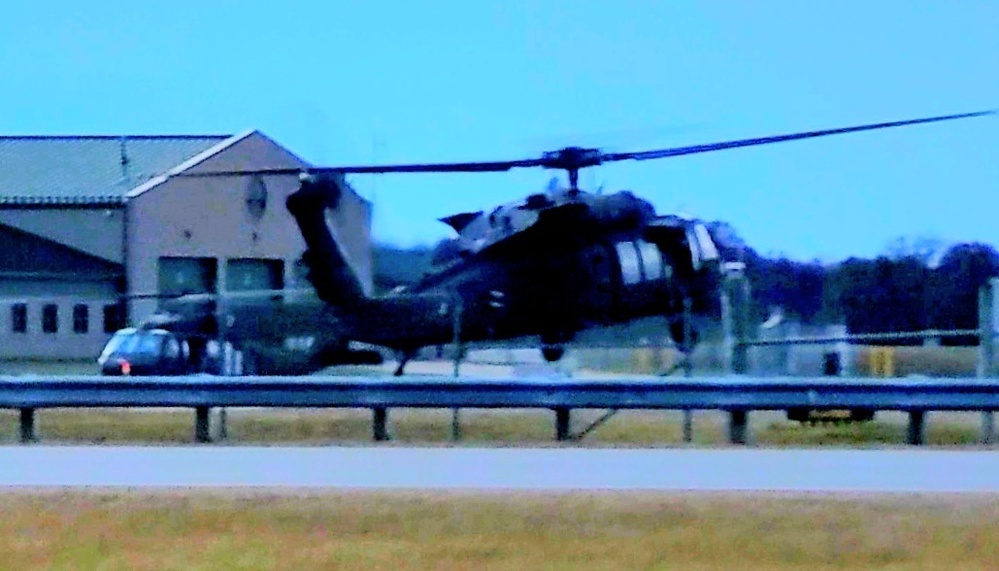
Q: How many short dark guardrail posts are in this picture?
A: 6